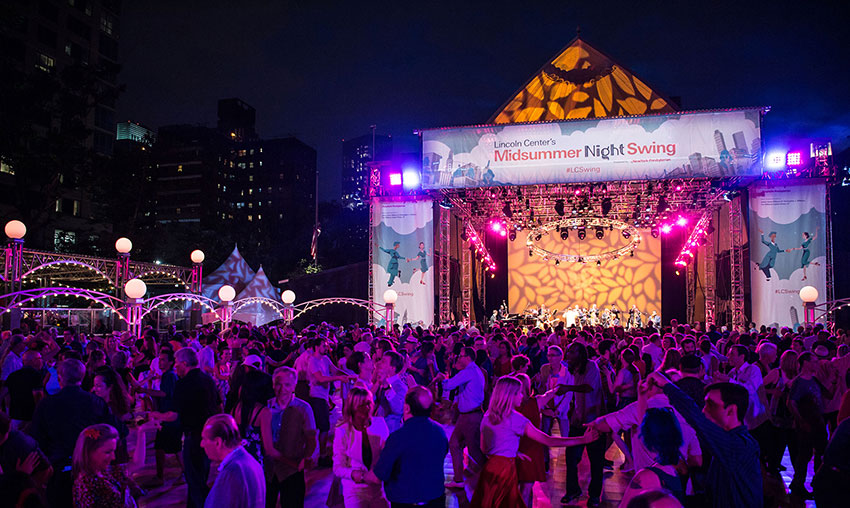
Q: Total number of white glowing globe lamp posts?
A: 8